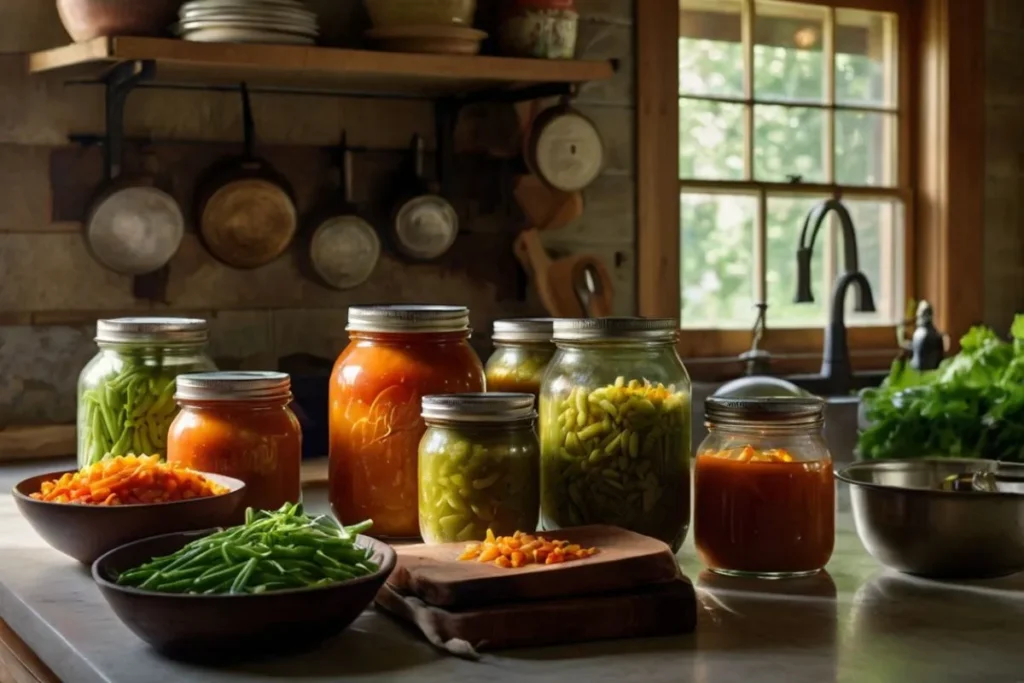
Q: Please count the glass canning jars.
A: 7